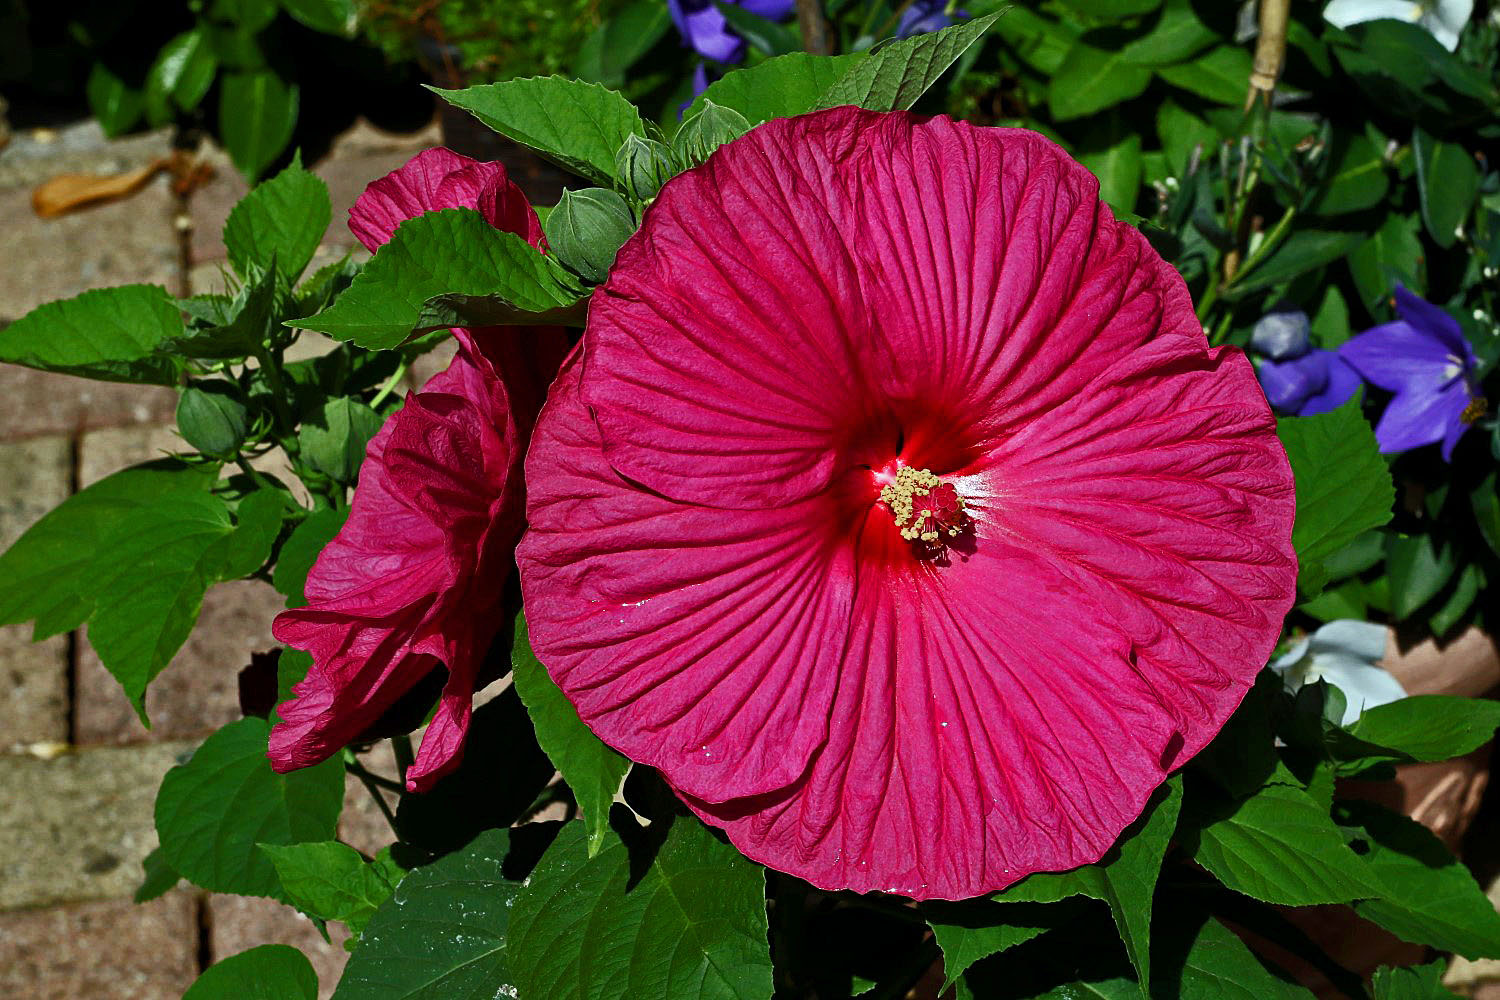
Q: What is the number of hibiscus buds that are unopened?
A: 5